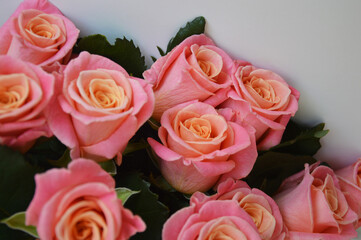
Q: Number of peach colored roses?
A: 11